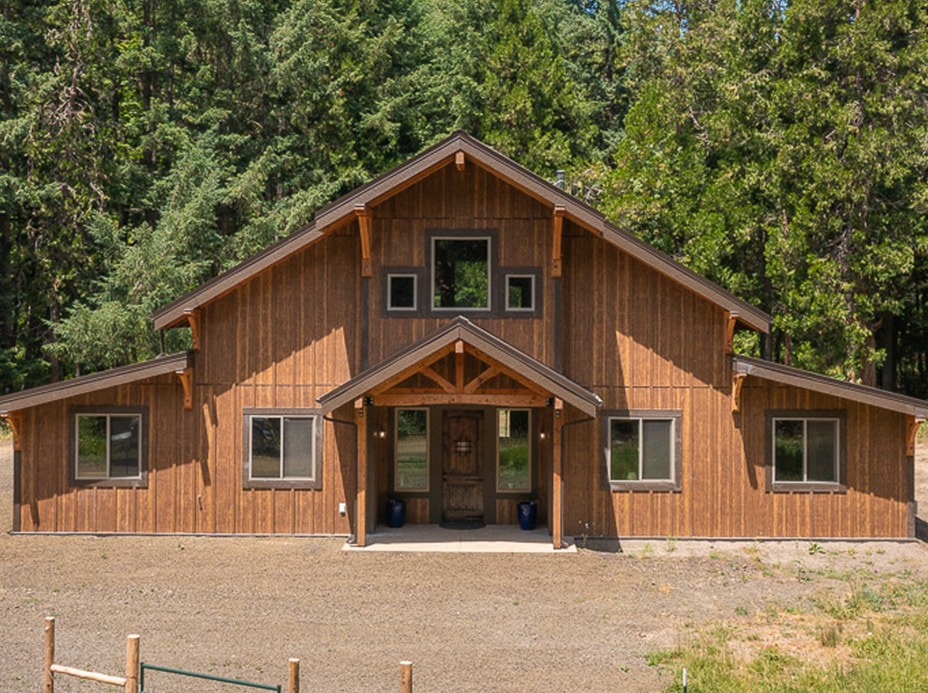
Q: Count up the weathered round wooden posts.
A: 4